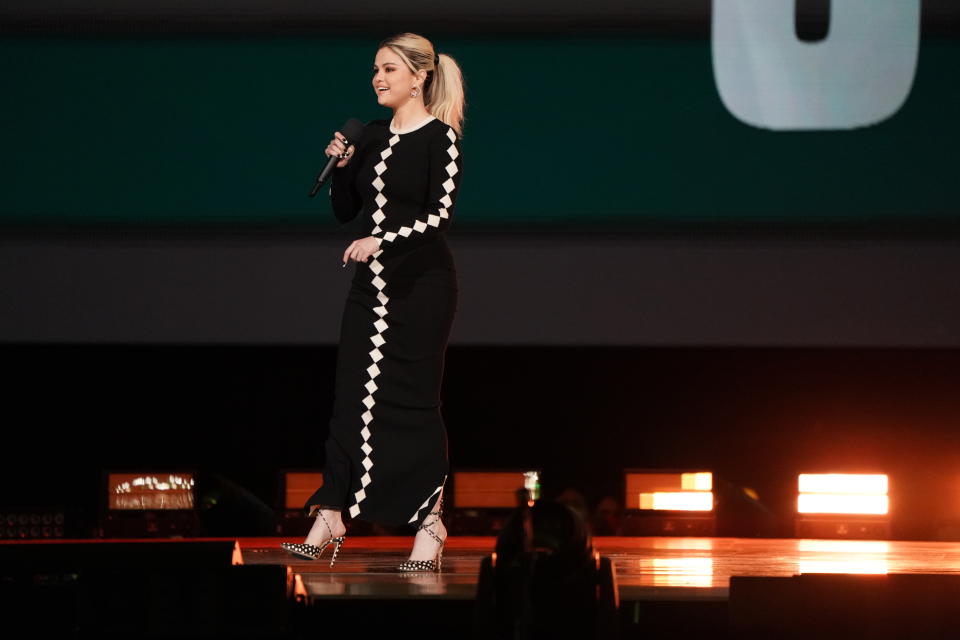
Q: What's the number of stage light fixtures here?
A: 5